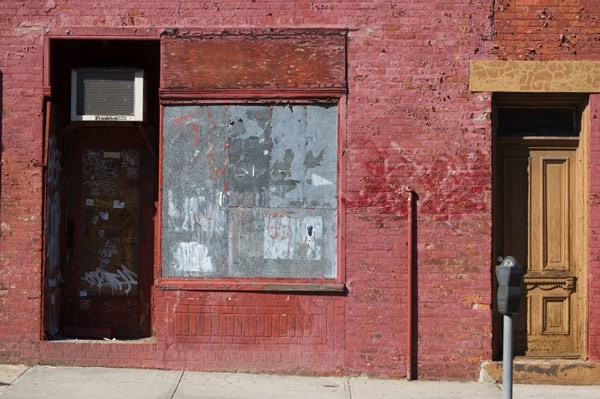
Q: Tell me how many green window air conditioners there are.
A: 0